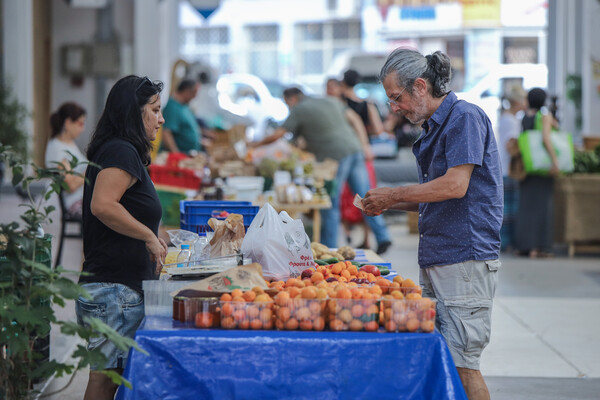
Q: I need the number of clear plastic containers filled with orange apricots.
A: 4